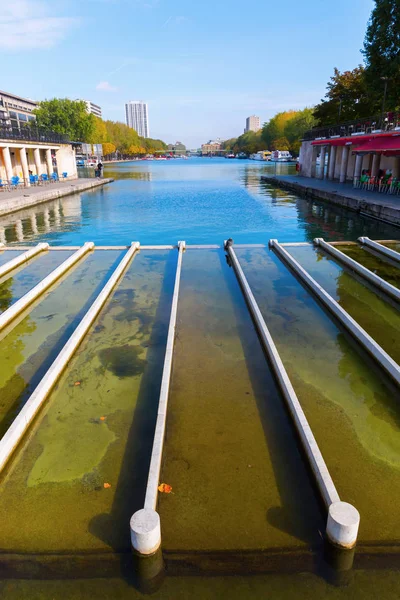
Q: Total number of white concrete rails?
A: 8